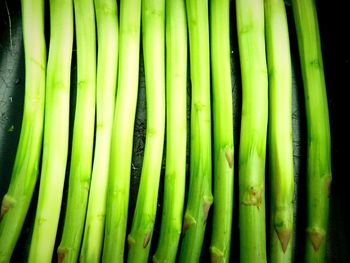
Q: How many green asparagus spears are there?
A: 12